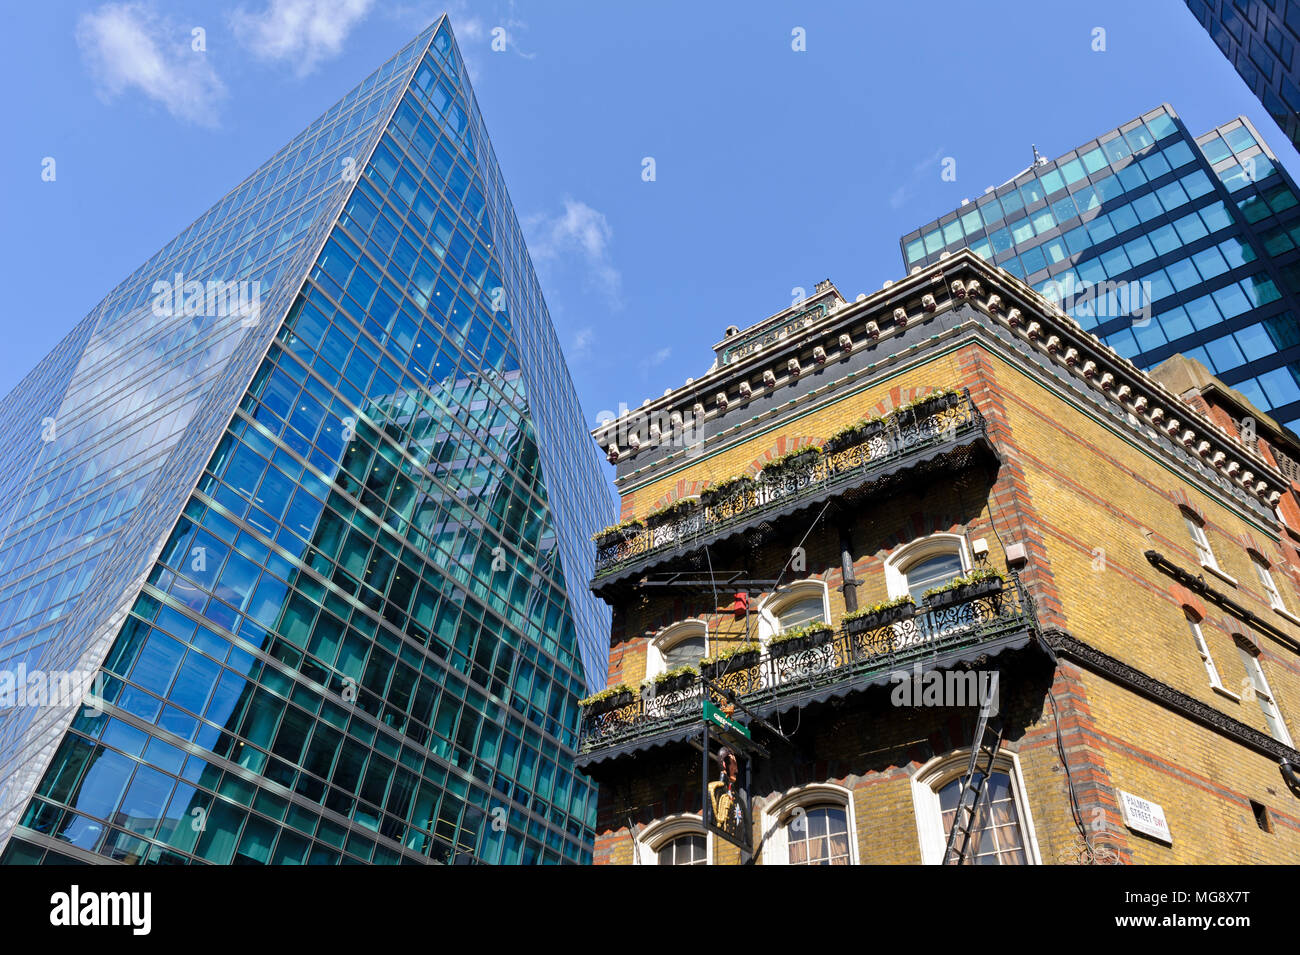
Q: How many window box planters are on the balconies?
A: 12